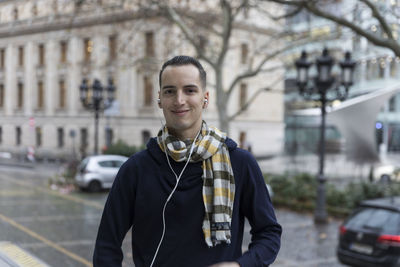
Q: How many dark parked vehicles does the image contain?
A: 1